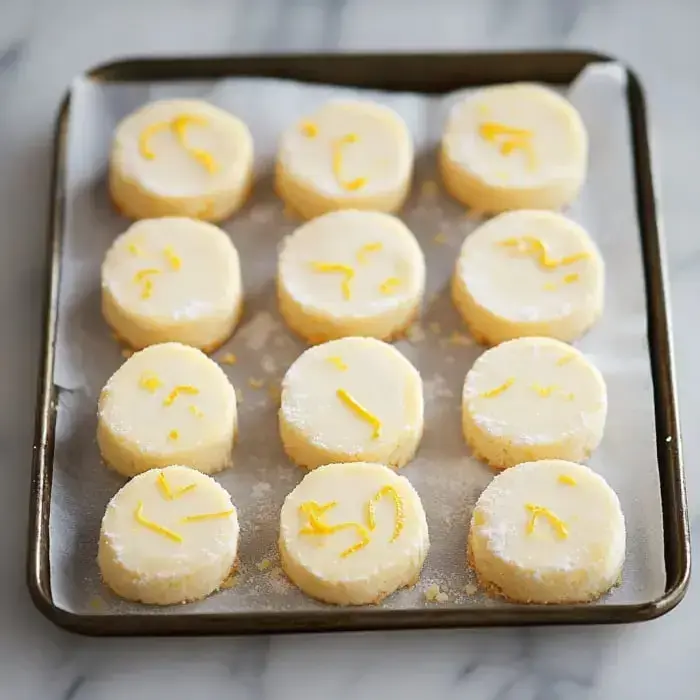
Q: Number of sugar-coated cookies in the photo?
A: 12